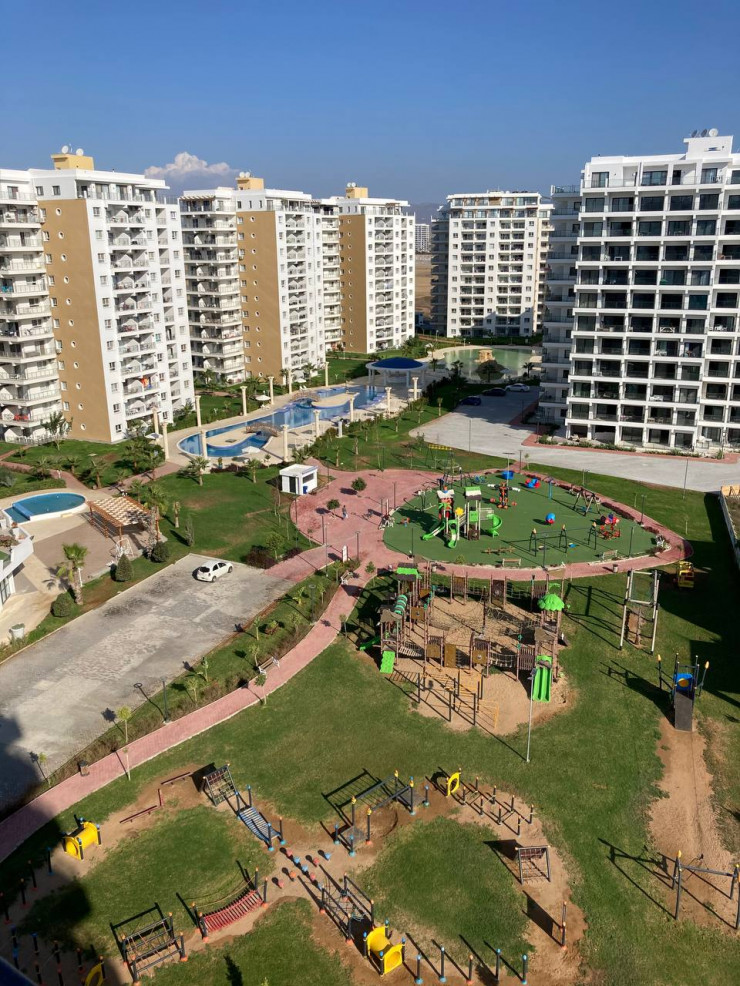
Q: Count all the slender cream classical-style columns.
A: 13